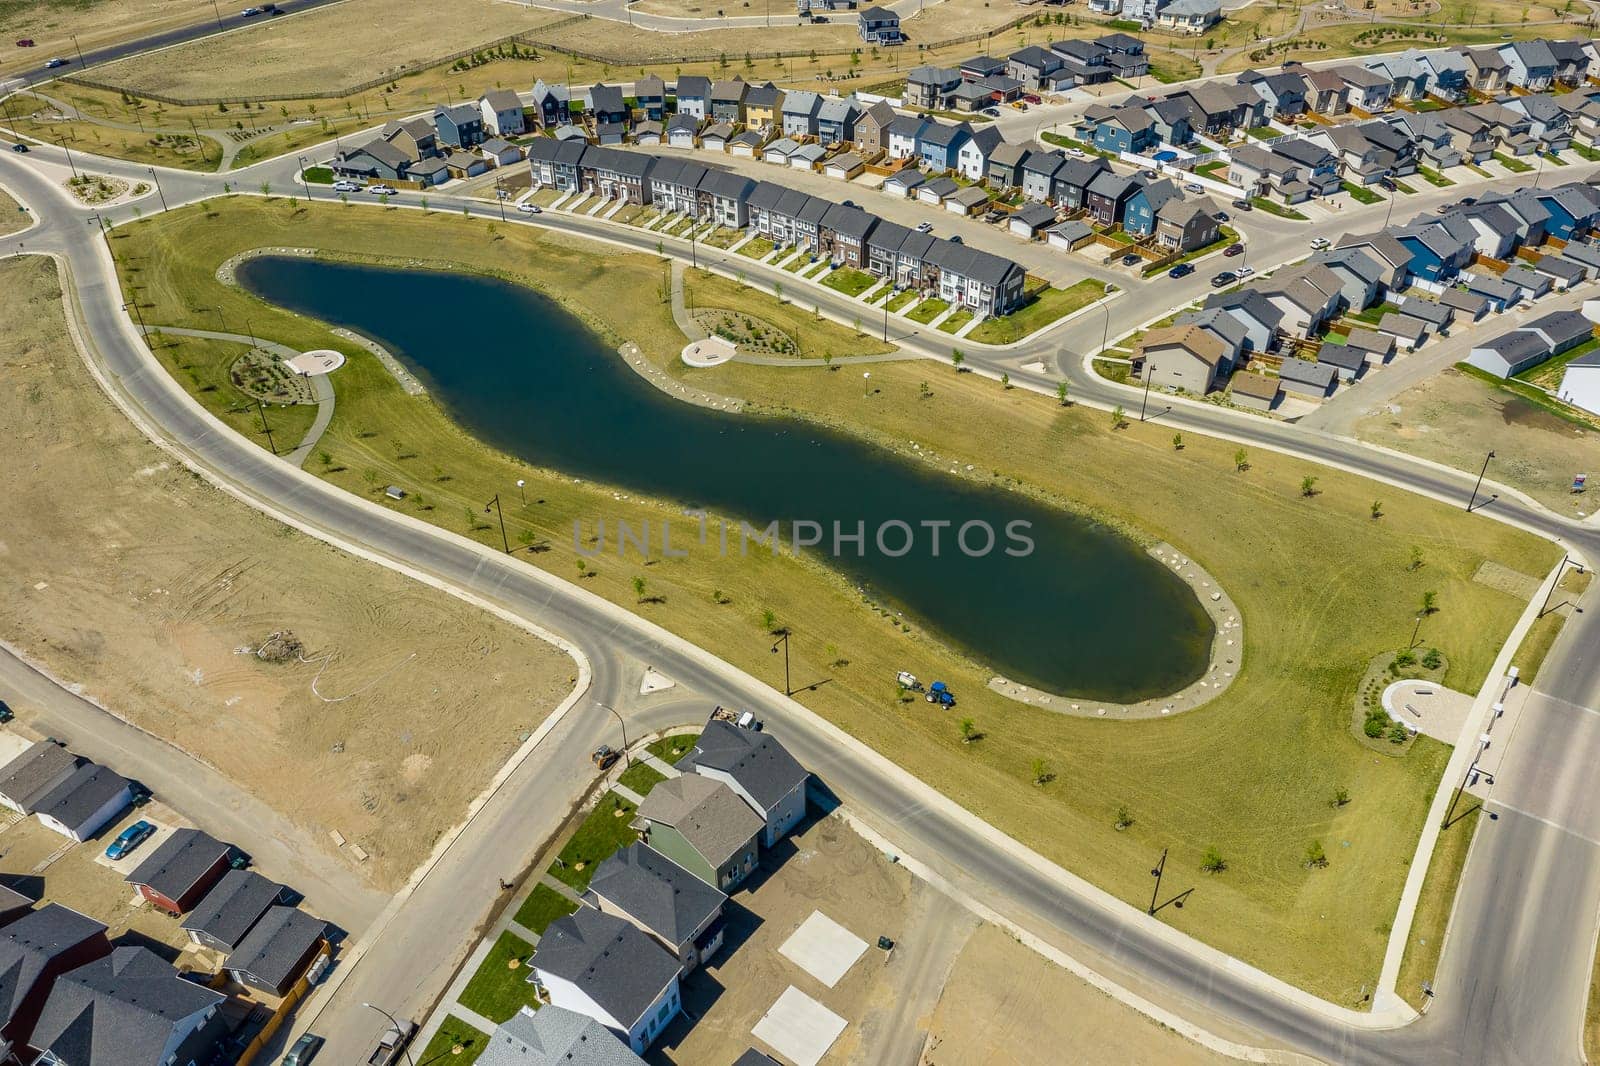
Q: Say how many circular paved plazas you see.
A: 3